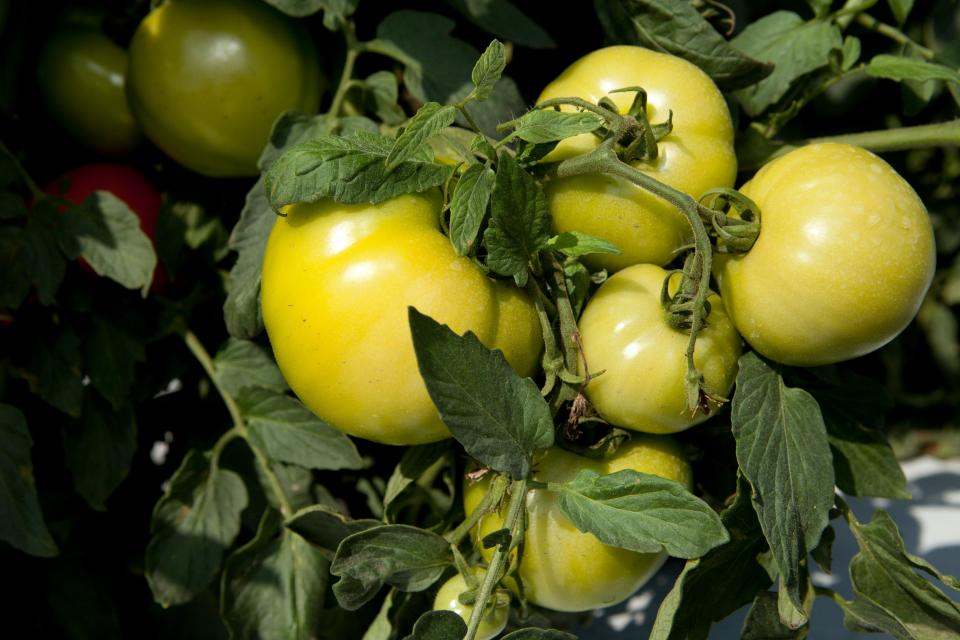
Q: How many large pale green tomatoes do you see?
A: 5